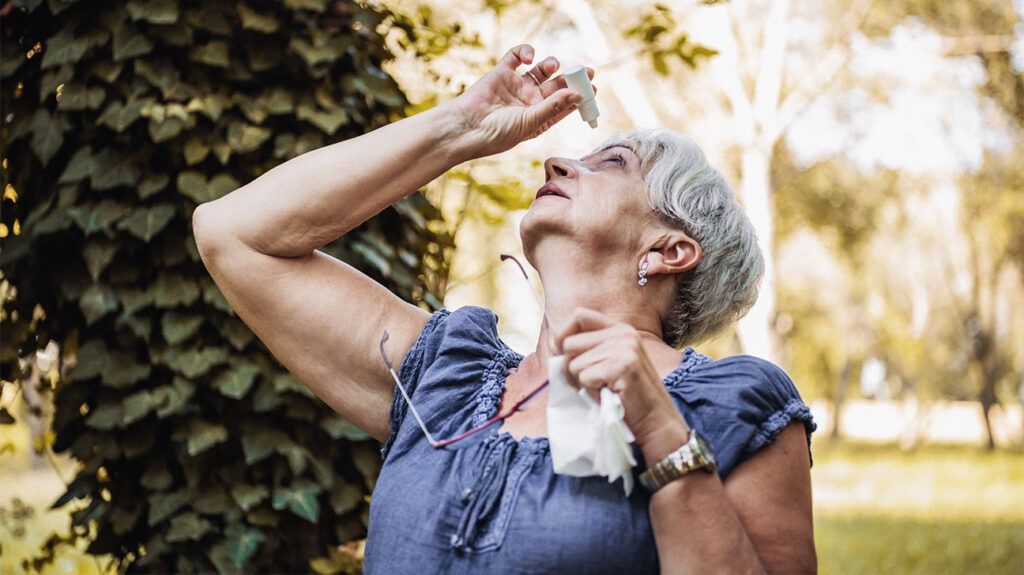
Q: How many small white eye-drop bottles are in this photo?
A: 1